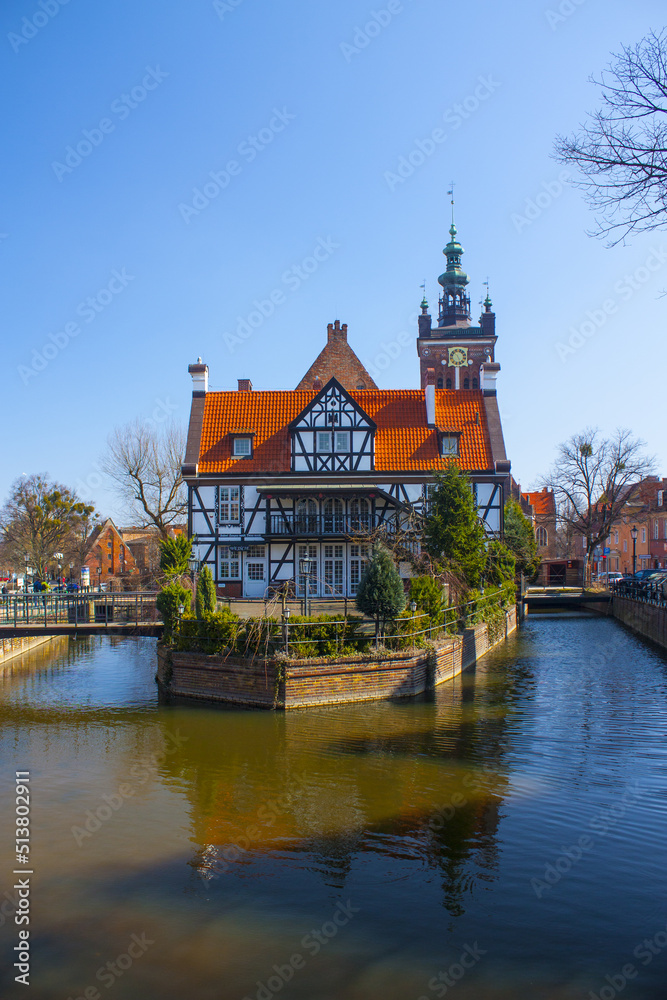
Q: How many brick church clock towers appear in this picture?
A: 1